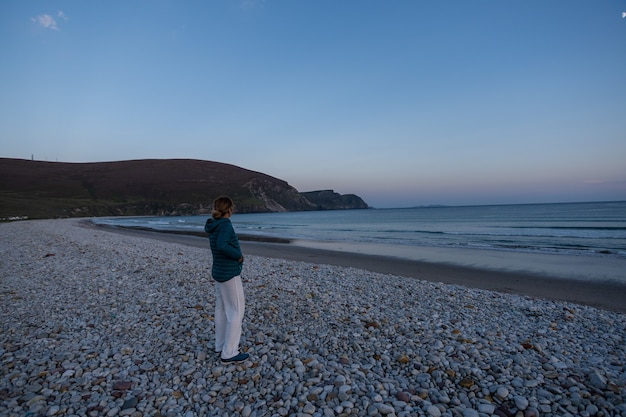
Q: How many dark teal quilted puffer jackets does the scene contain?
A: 1